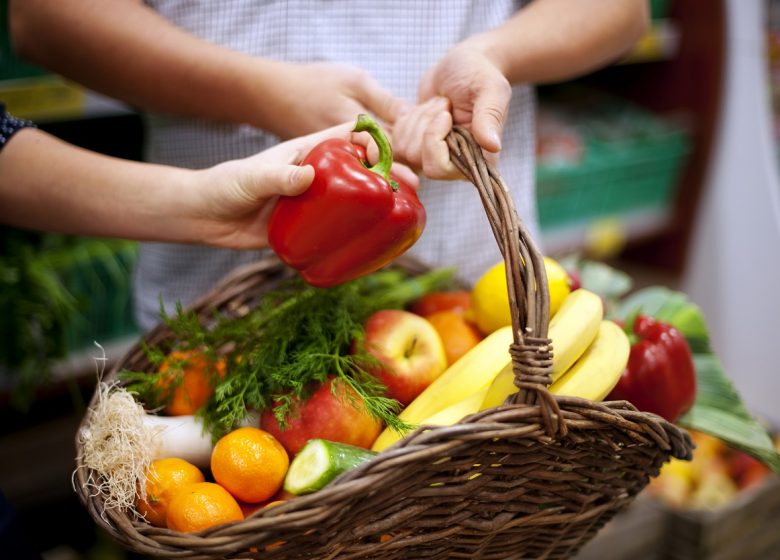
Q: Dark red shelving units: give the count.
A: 1